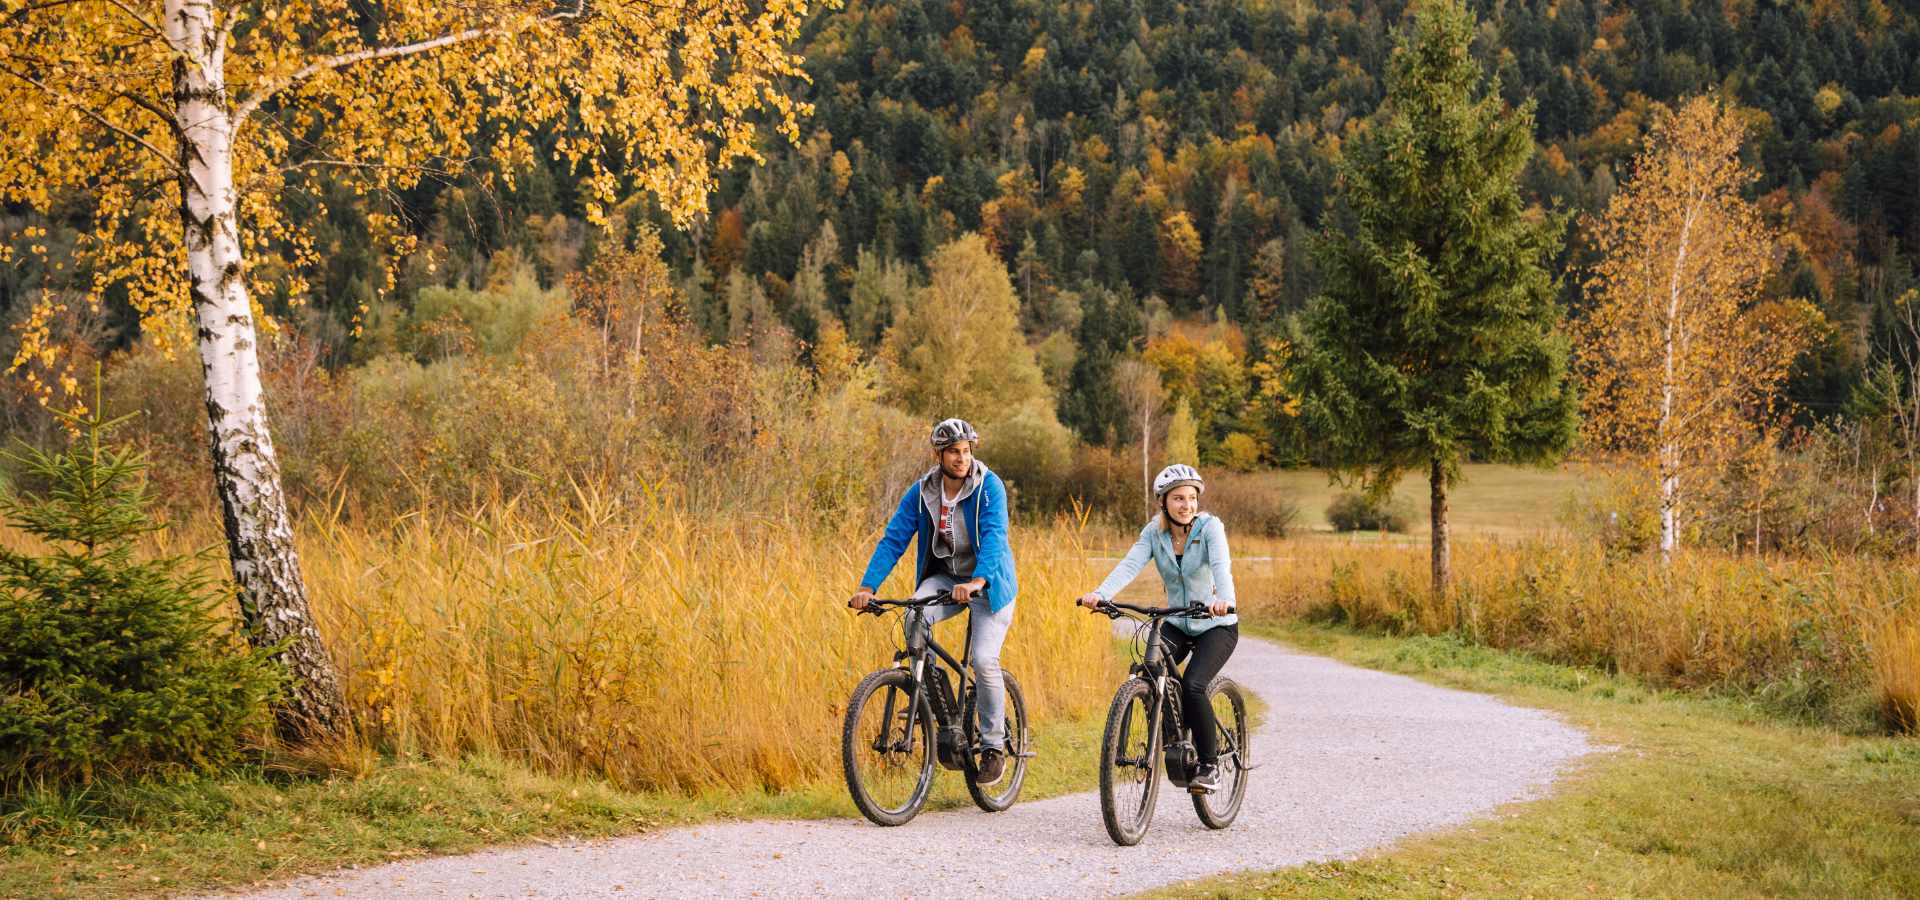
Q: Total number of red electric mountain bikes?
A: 0